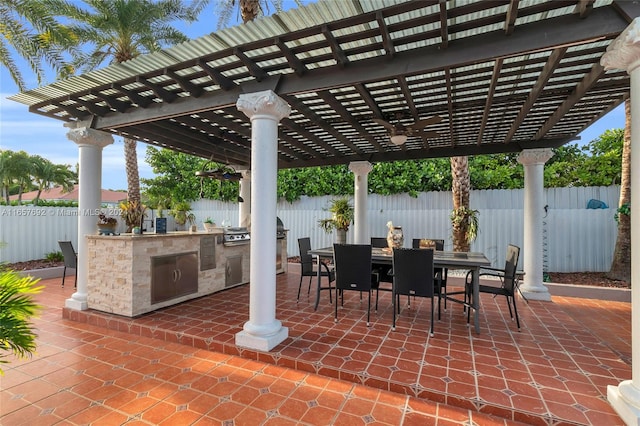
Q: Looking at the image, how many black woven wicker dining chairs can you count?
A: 6